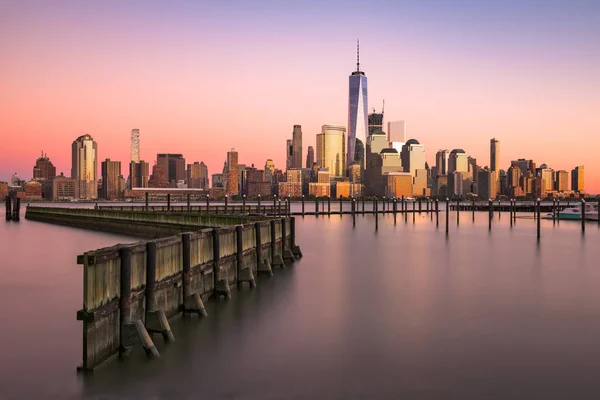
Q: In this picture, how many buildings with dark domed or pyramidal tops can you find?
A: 4